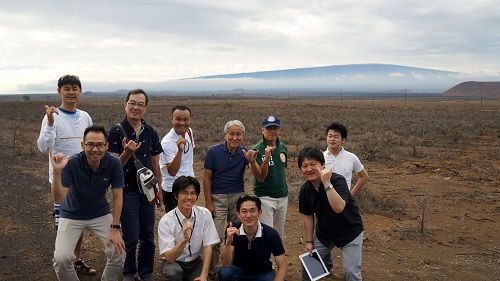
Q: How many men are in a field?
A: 10